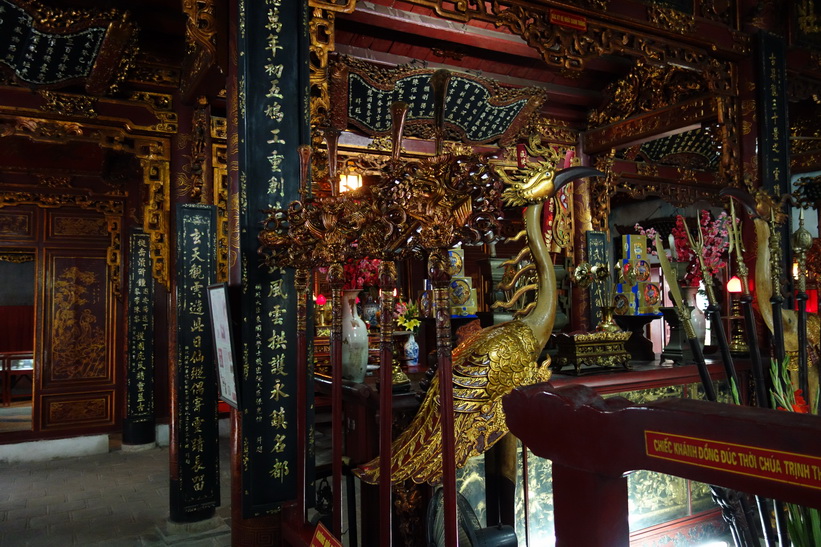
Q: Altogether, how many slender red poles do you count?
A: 4